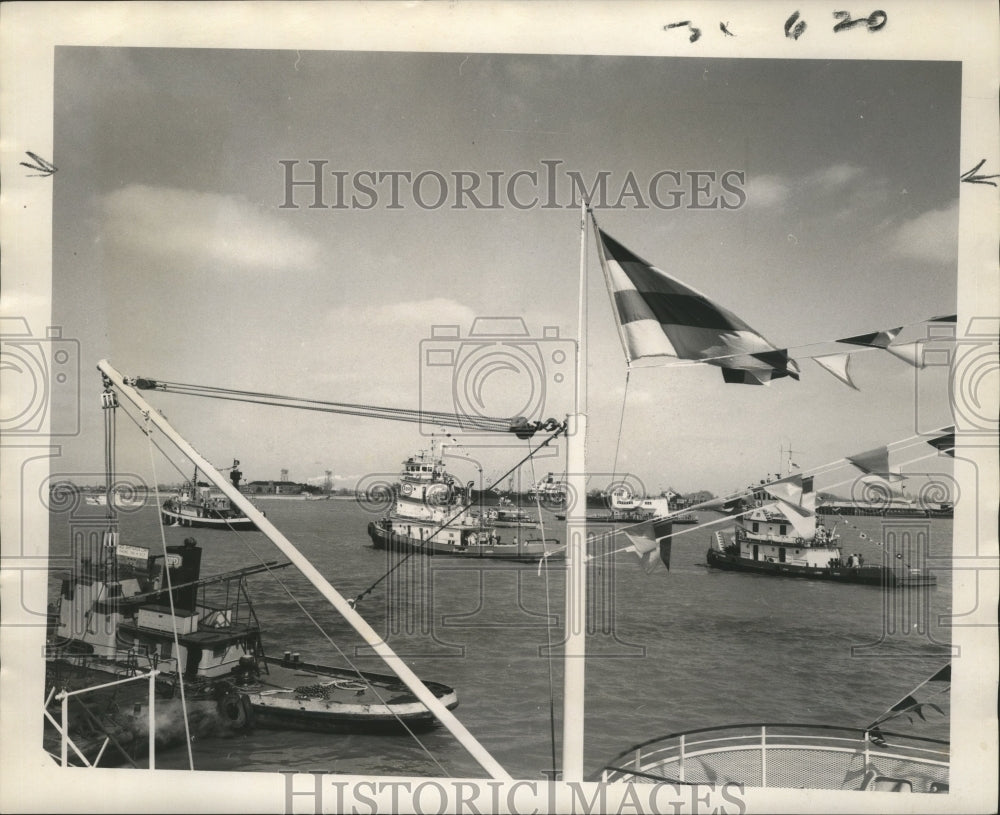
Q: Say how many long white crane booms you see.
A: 1